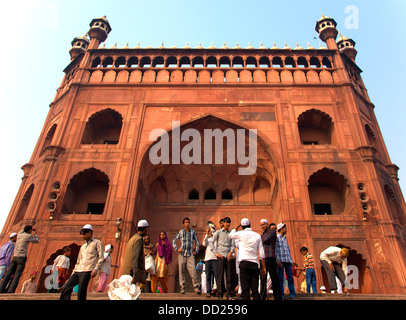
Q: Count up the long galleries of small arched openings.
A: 1